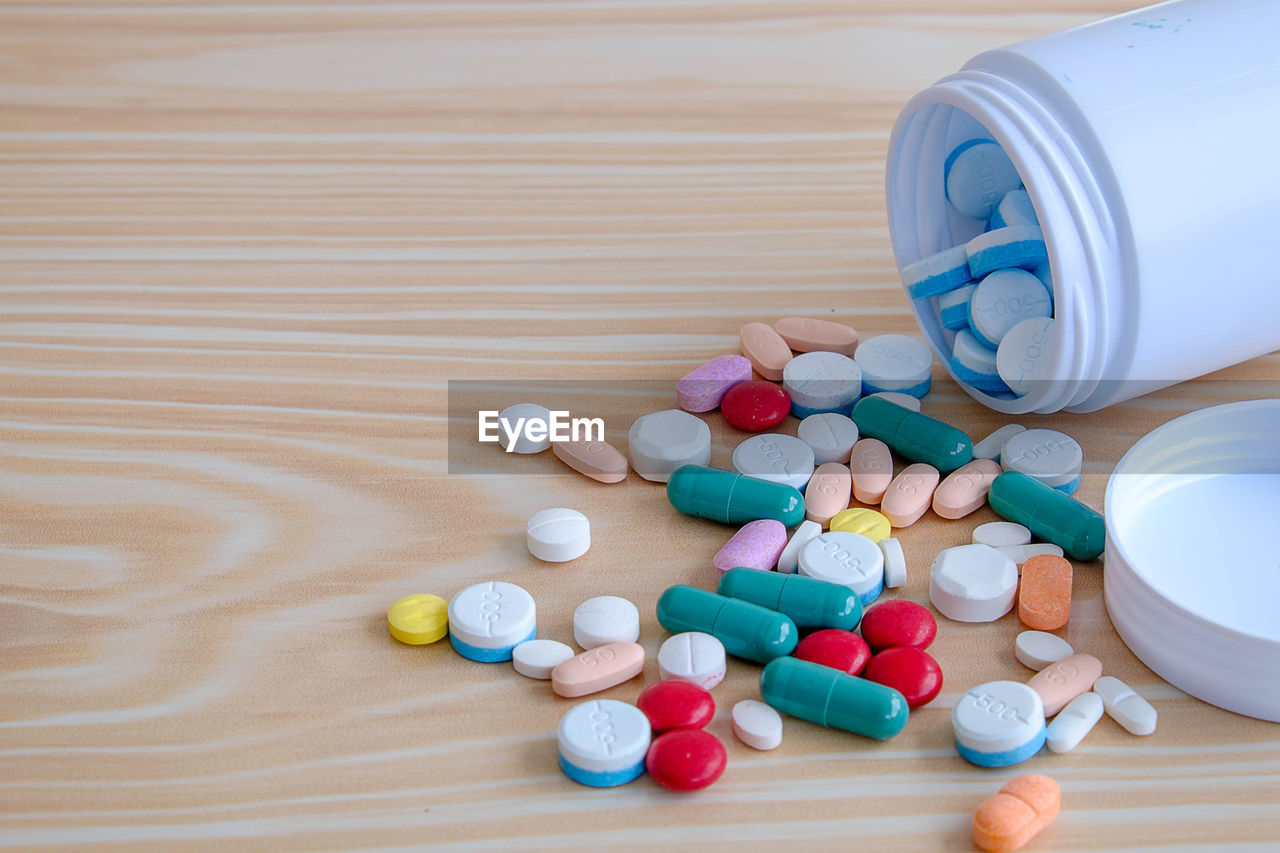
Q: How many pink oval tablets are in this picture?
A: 9